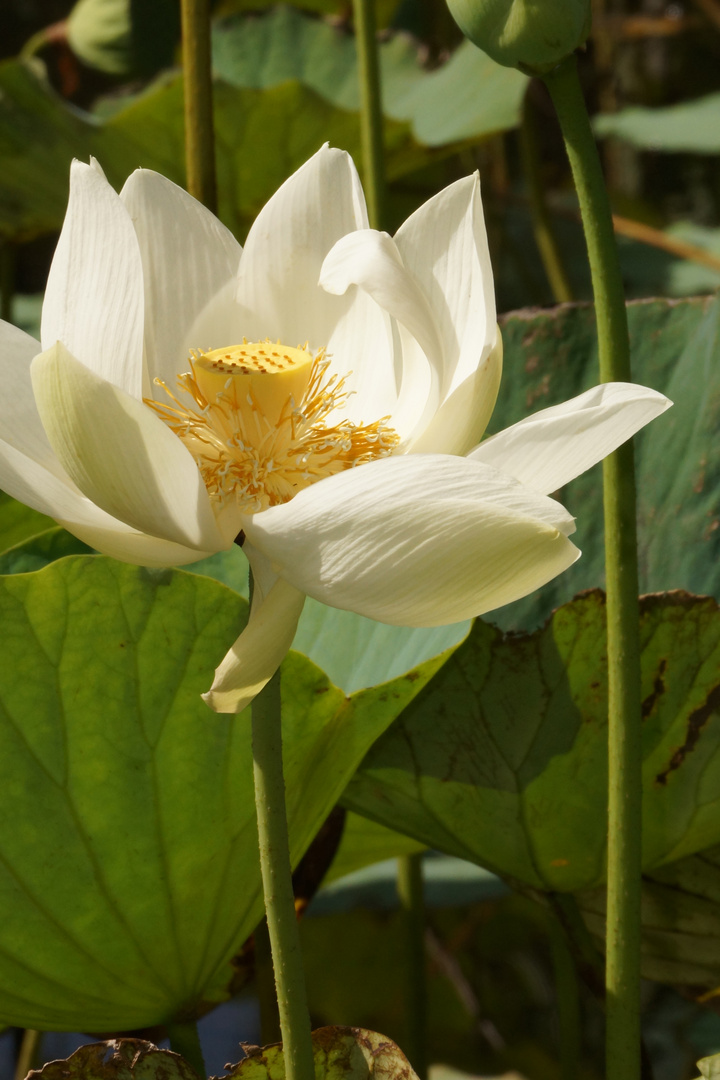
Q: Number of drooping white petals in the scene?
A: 1